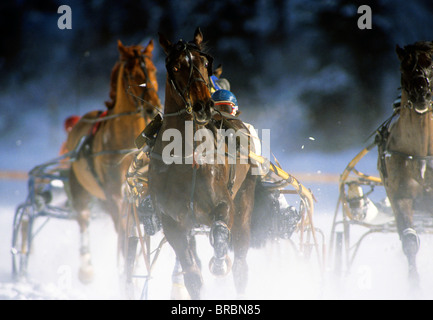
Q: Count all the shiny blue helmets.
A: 1